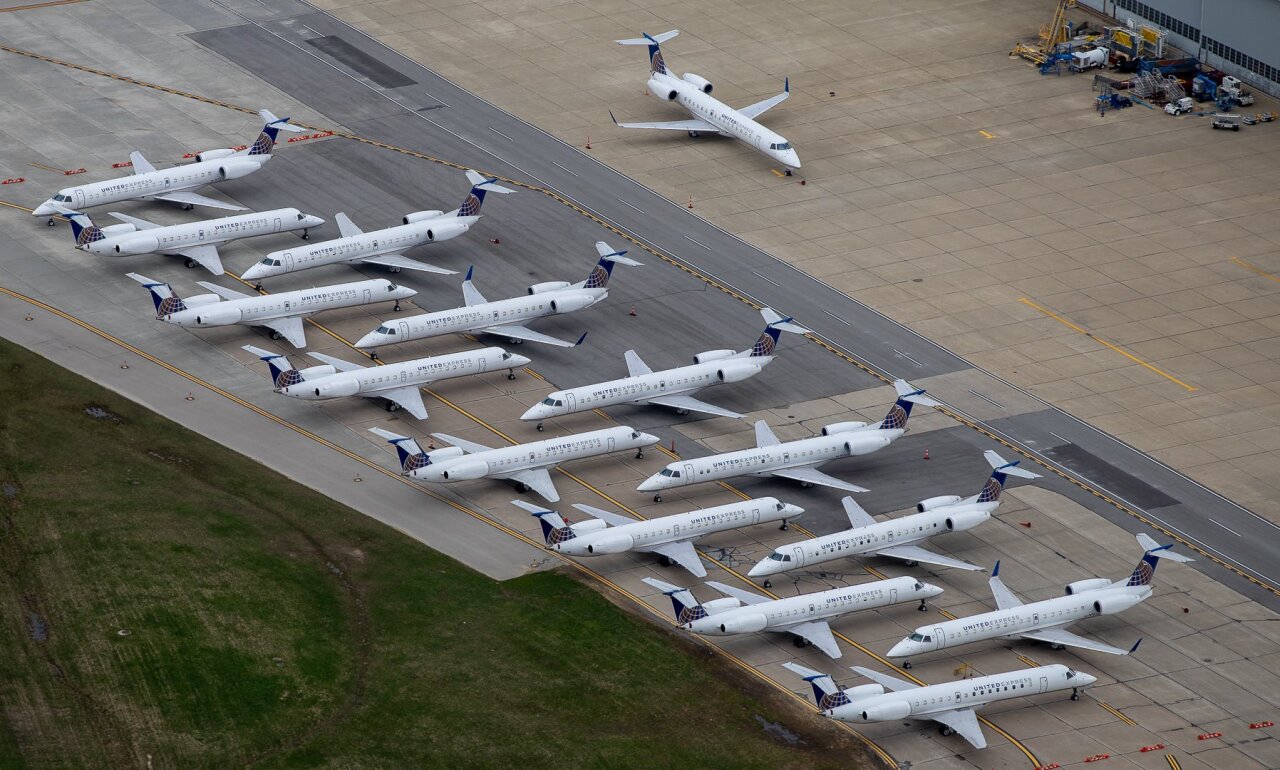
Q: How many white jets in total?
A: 15